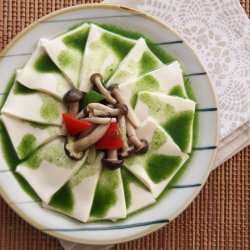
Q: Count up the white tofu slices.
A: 13